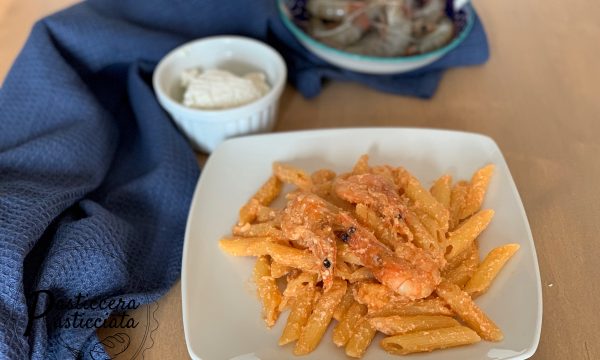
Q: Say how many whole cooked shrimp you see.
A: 3